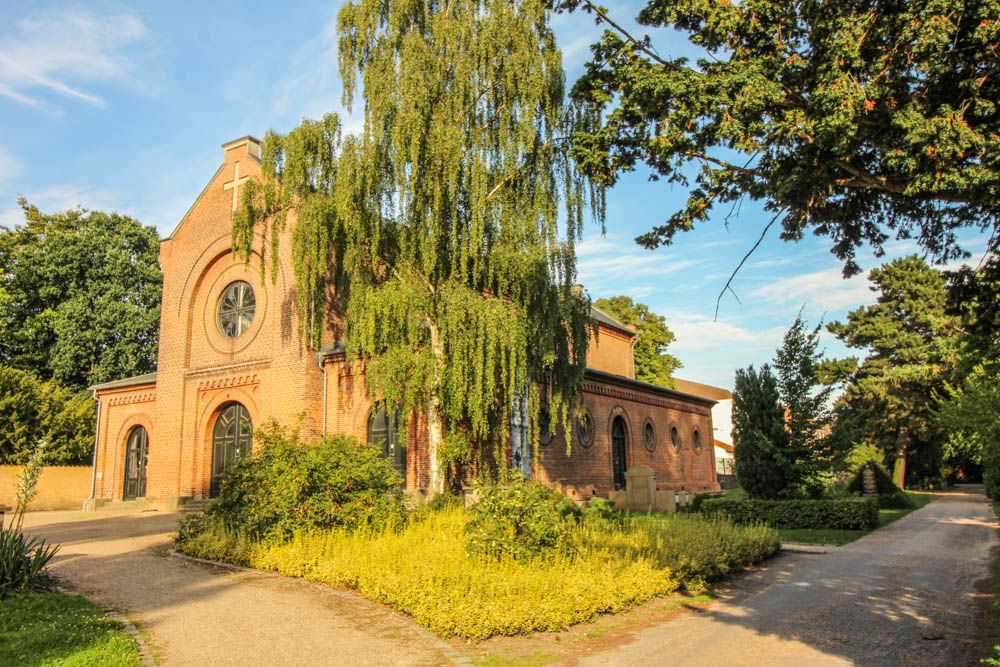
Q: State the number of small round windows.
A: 5